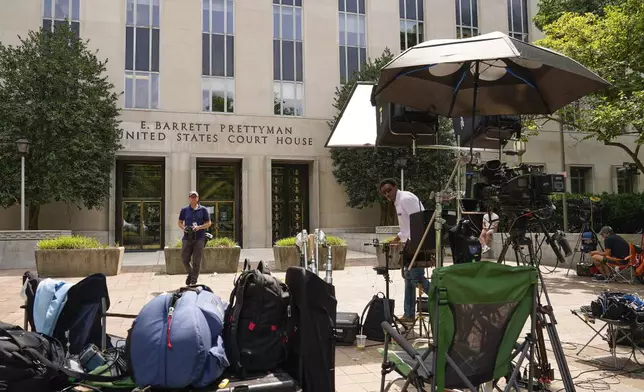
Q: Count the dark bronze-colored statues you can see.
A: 0